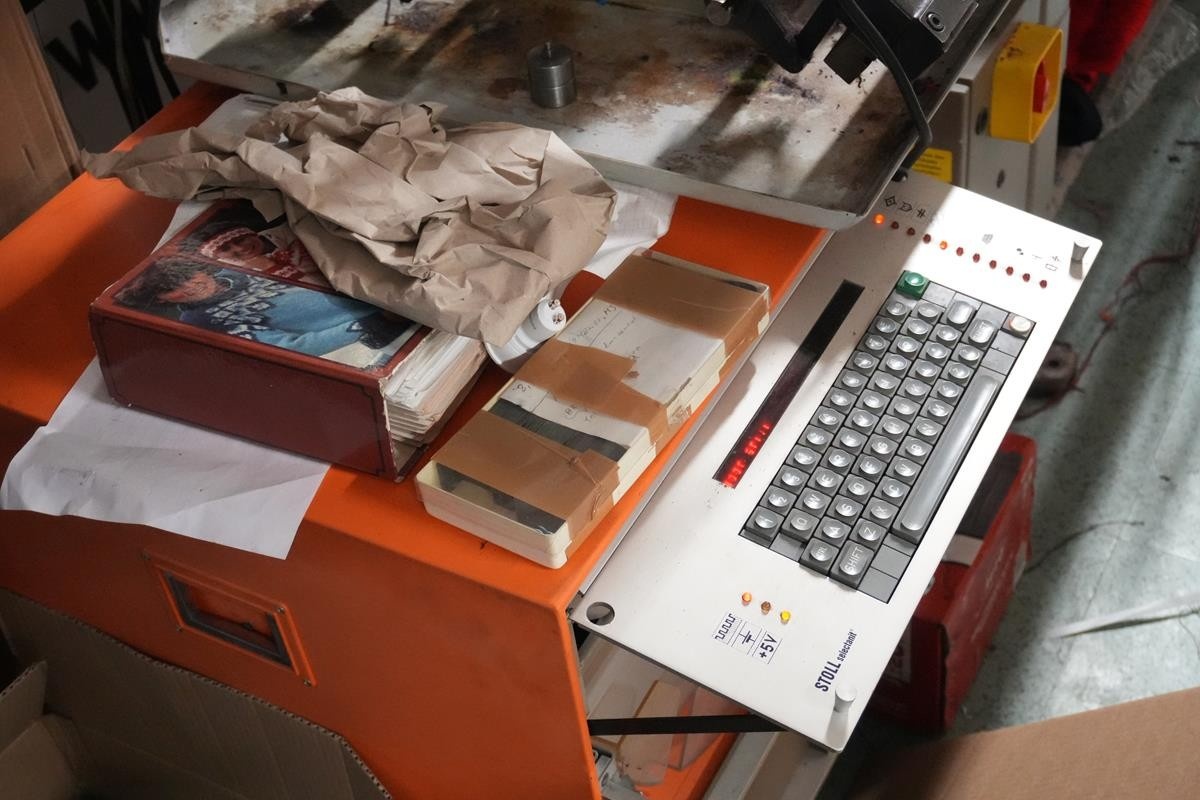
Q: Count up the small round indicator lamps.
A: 14